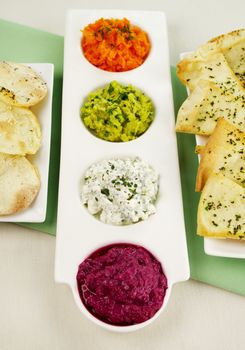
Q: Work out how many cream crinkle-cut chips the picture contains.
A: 0